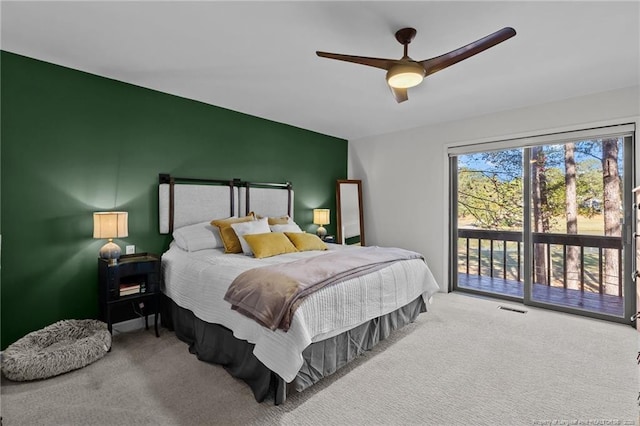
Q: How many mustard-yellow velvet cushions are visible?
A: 4